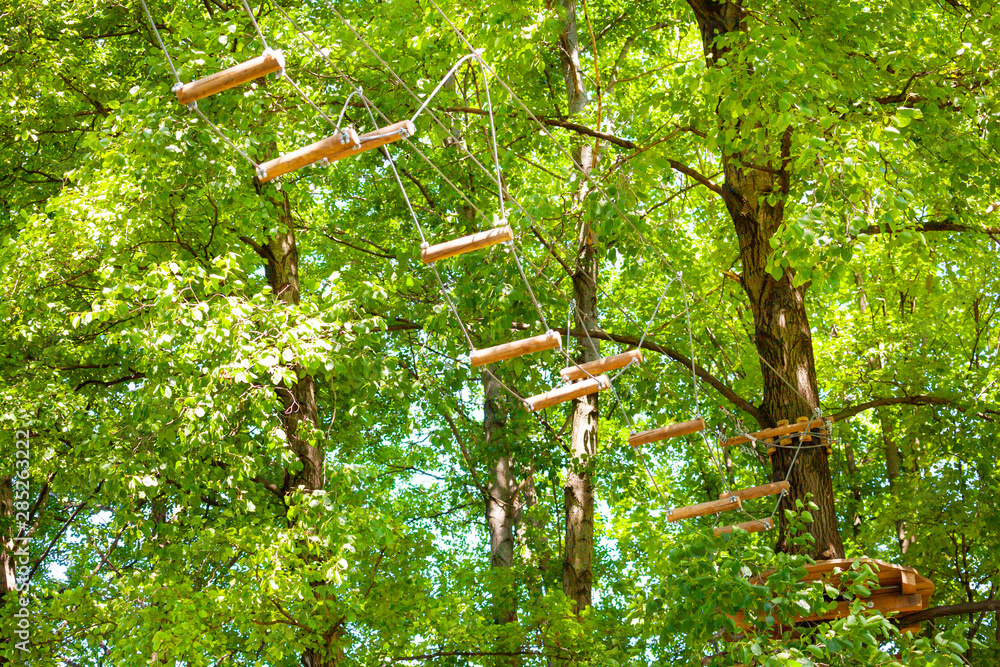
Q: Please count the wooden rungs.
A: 11